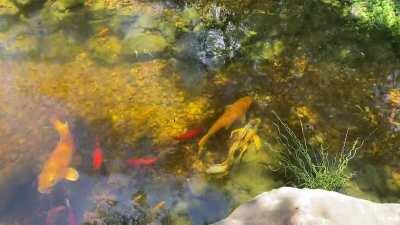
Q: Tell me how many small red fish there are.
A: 3